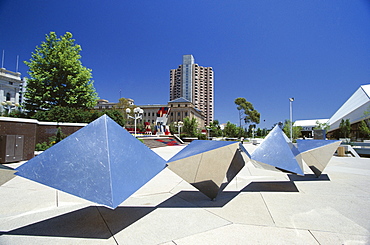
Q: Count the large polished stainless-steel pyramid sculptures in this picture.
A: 4